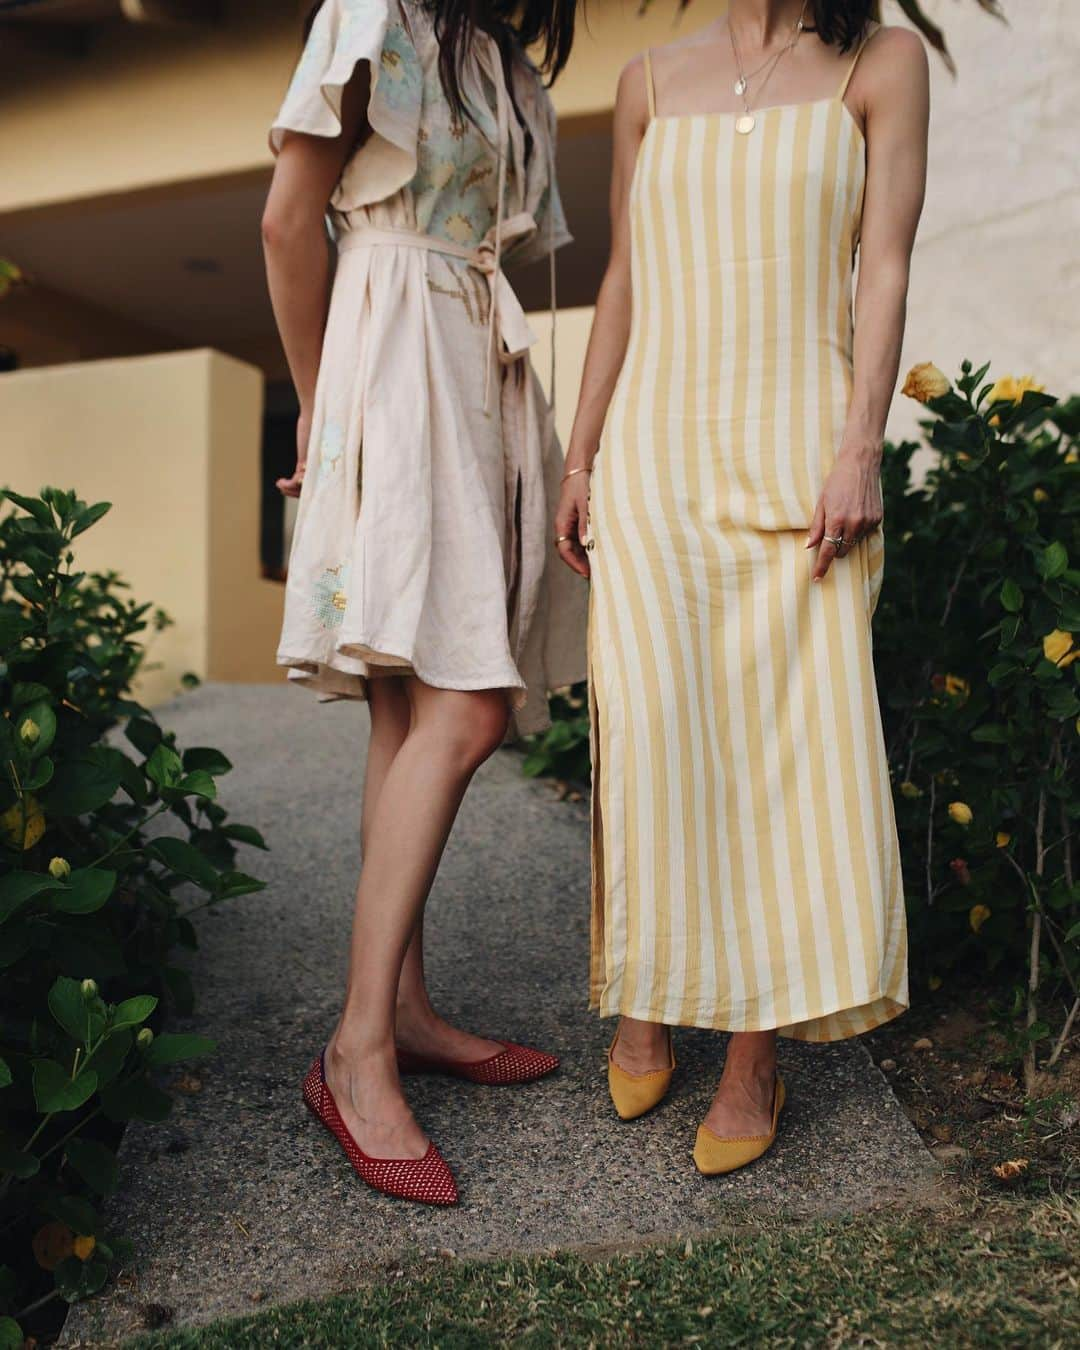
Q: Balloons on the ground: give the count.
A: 0